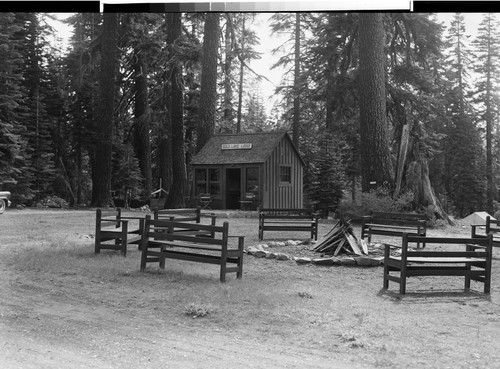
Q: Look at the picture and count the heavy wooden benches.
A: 7